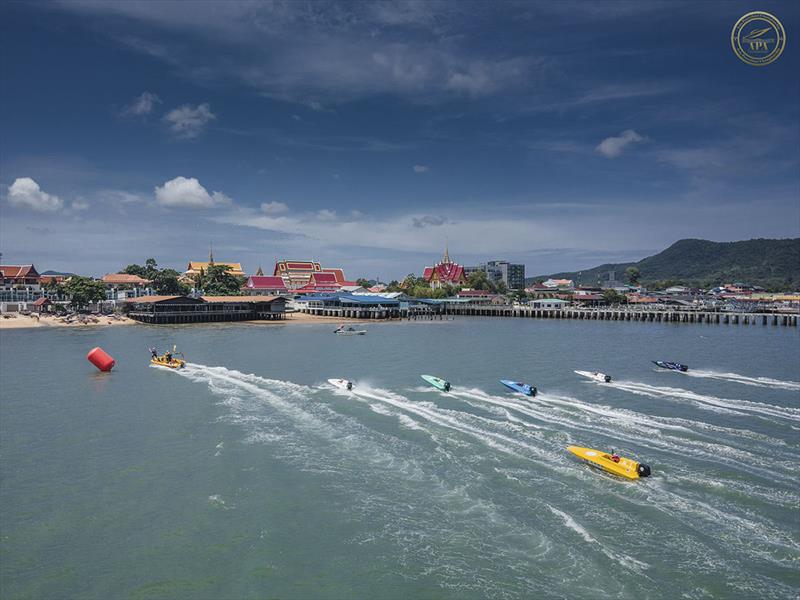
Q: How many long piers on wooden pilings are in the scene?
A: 1